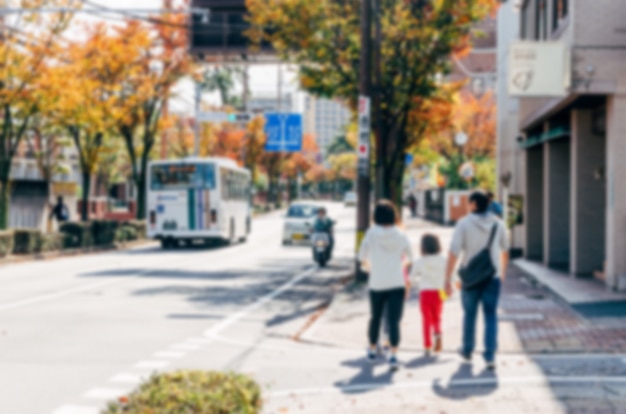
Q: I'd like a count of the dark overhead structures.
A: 1